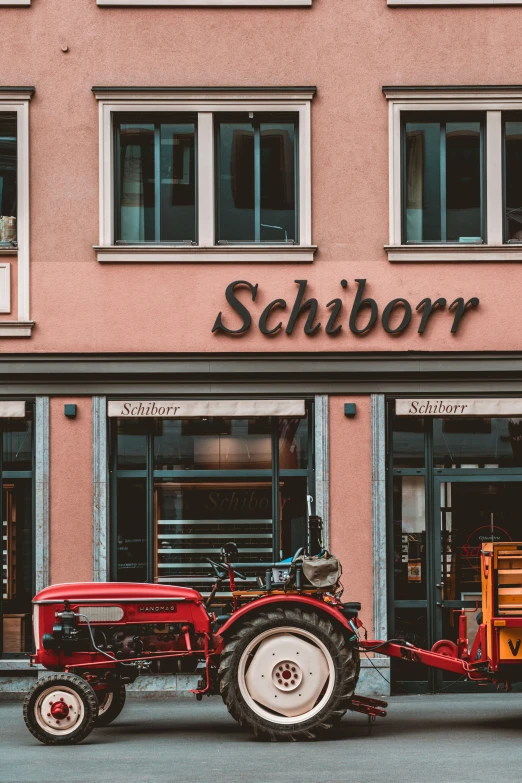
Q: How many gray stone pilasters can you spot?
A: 4